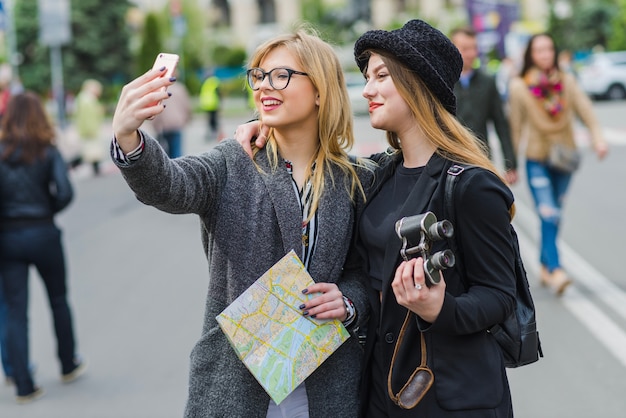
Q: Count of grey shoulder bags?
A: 1